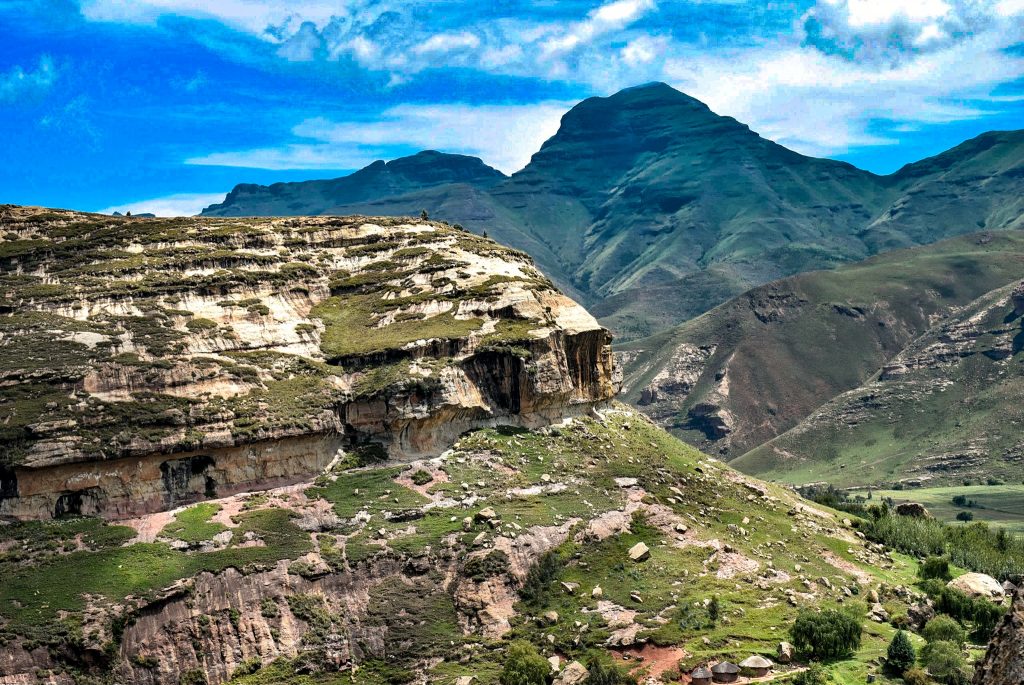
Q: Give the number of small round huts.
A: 3